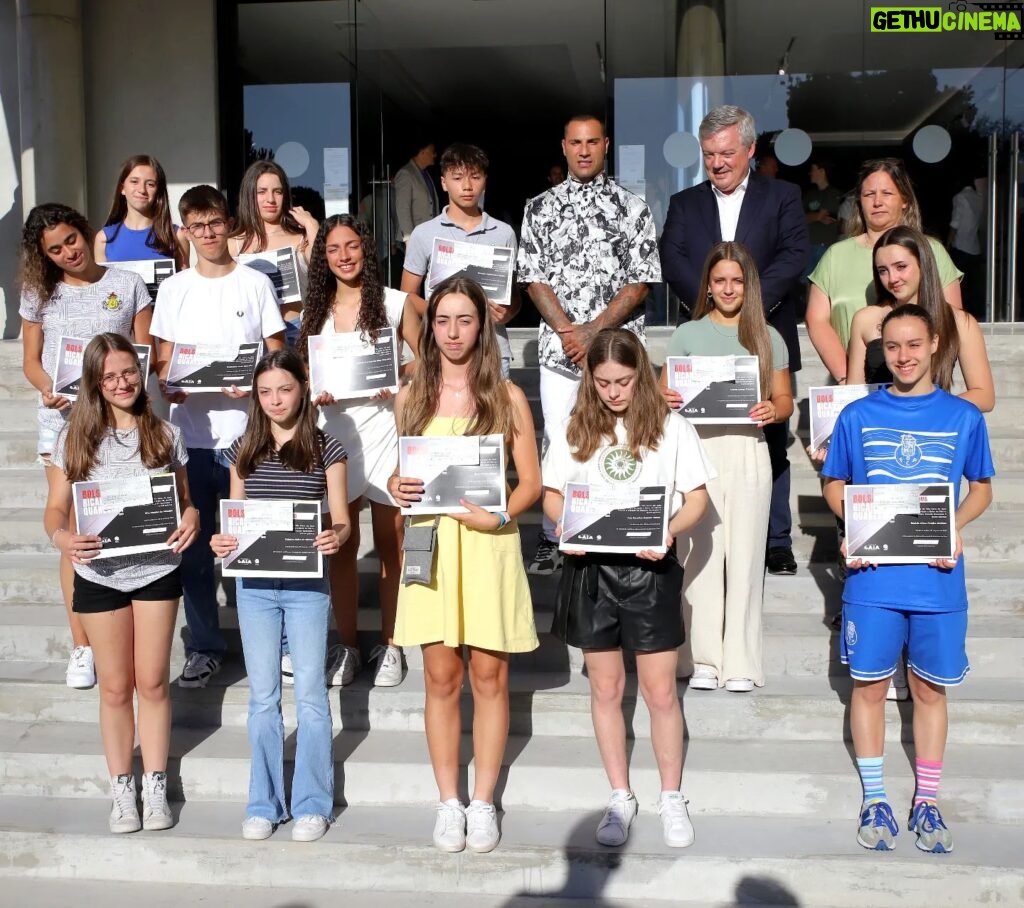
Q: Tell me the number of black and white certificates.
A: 13